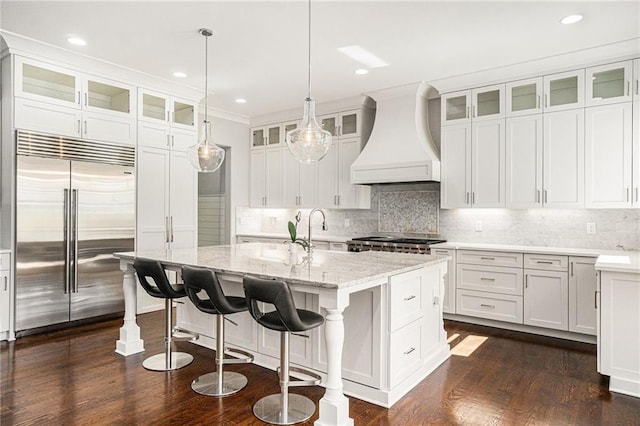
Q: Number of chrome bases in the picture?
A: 3